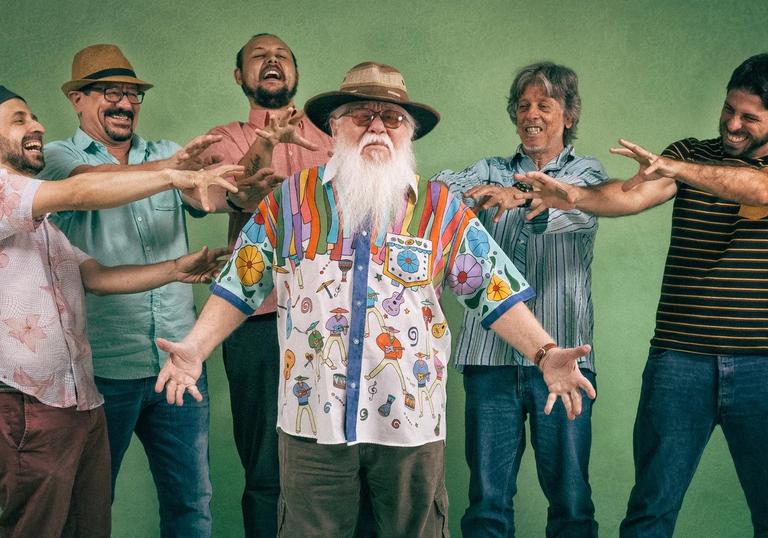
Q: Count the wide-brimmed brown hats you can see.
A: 1